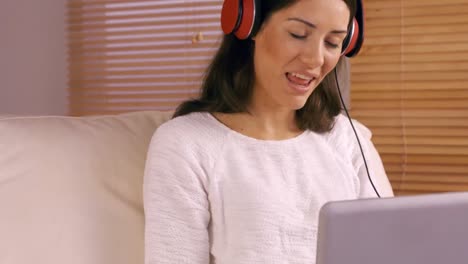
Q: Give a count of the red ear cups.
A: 2